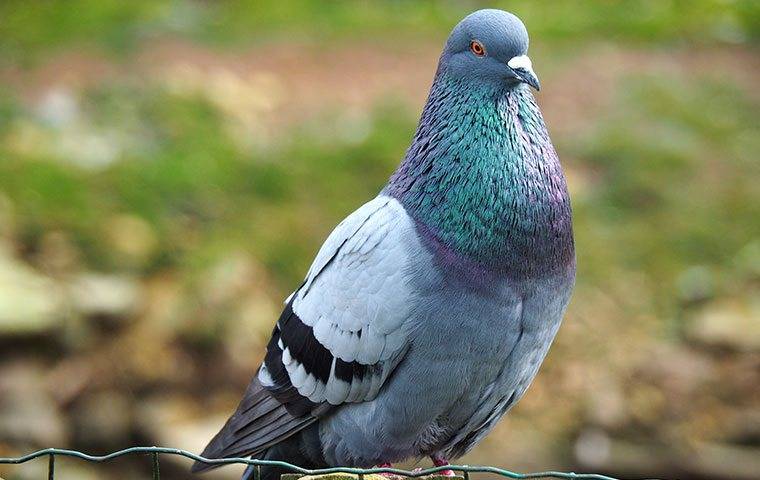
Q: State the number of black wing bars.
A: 2